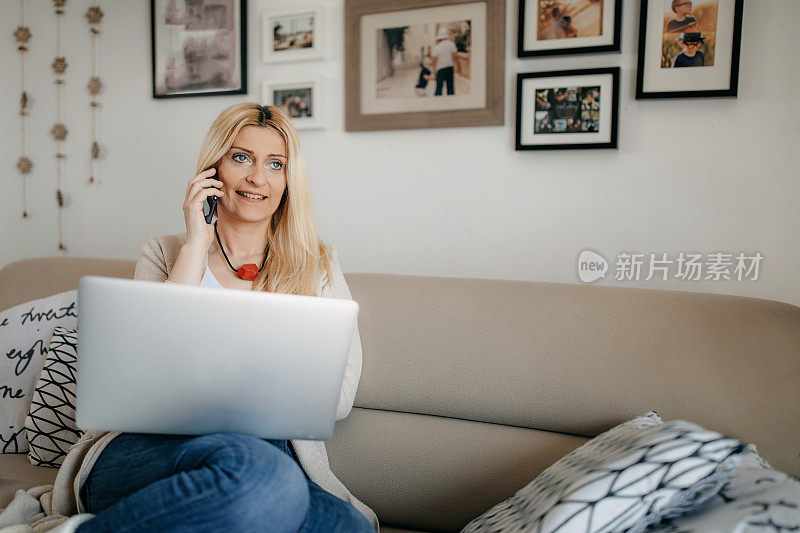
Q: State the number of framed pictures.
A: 7